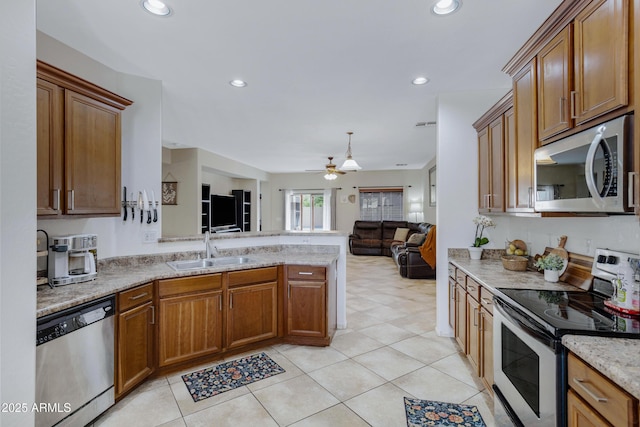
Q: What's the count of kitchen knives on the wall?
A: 5